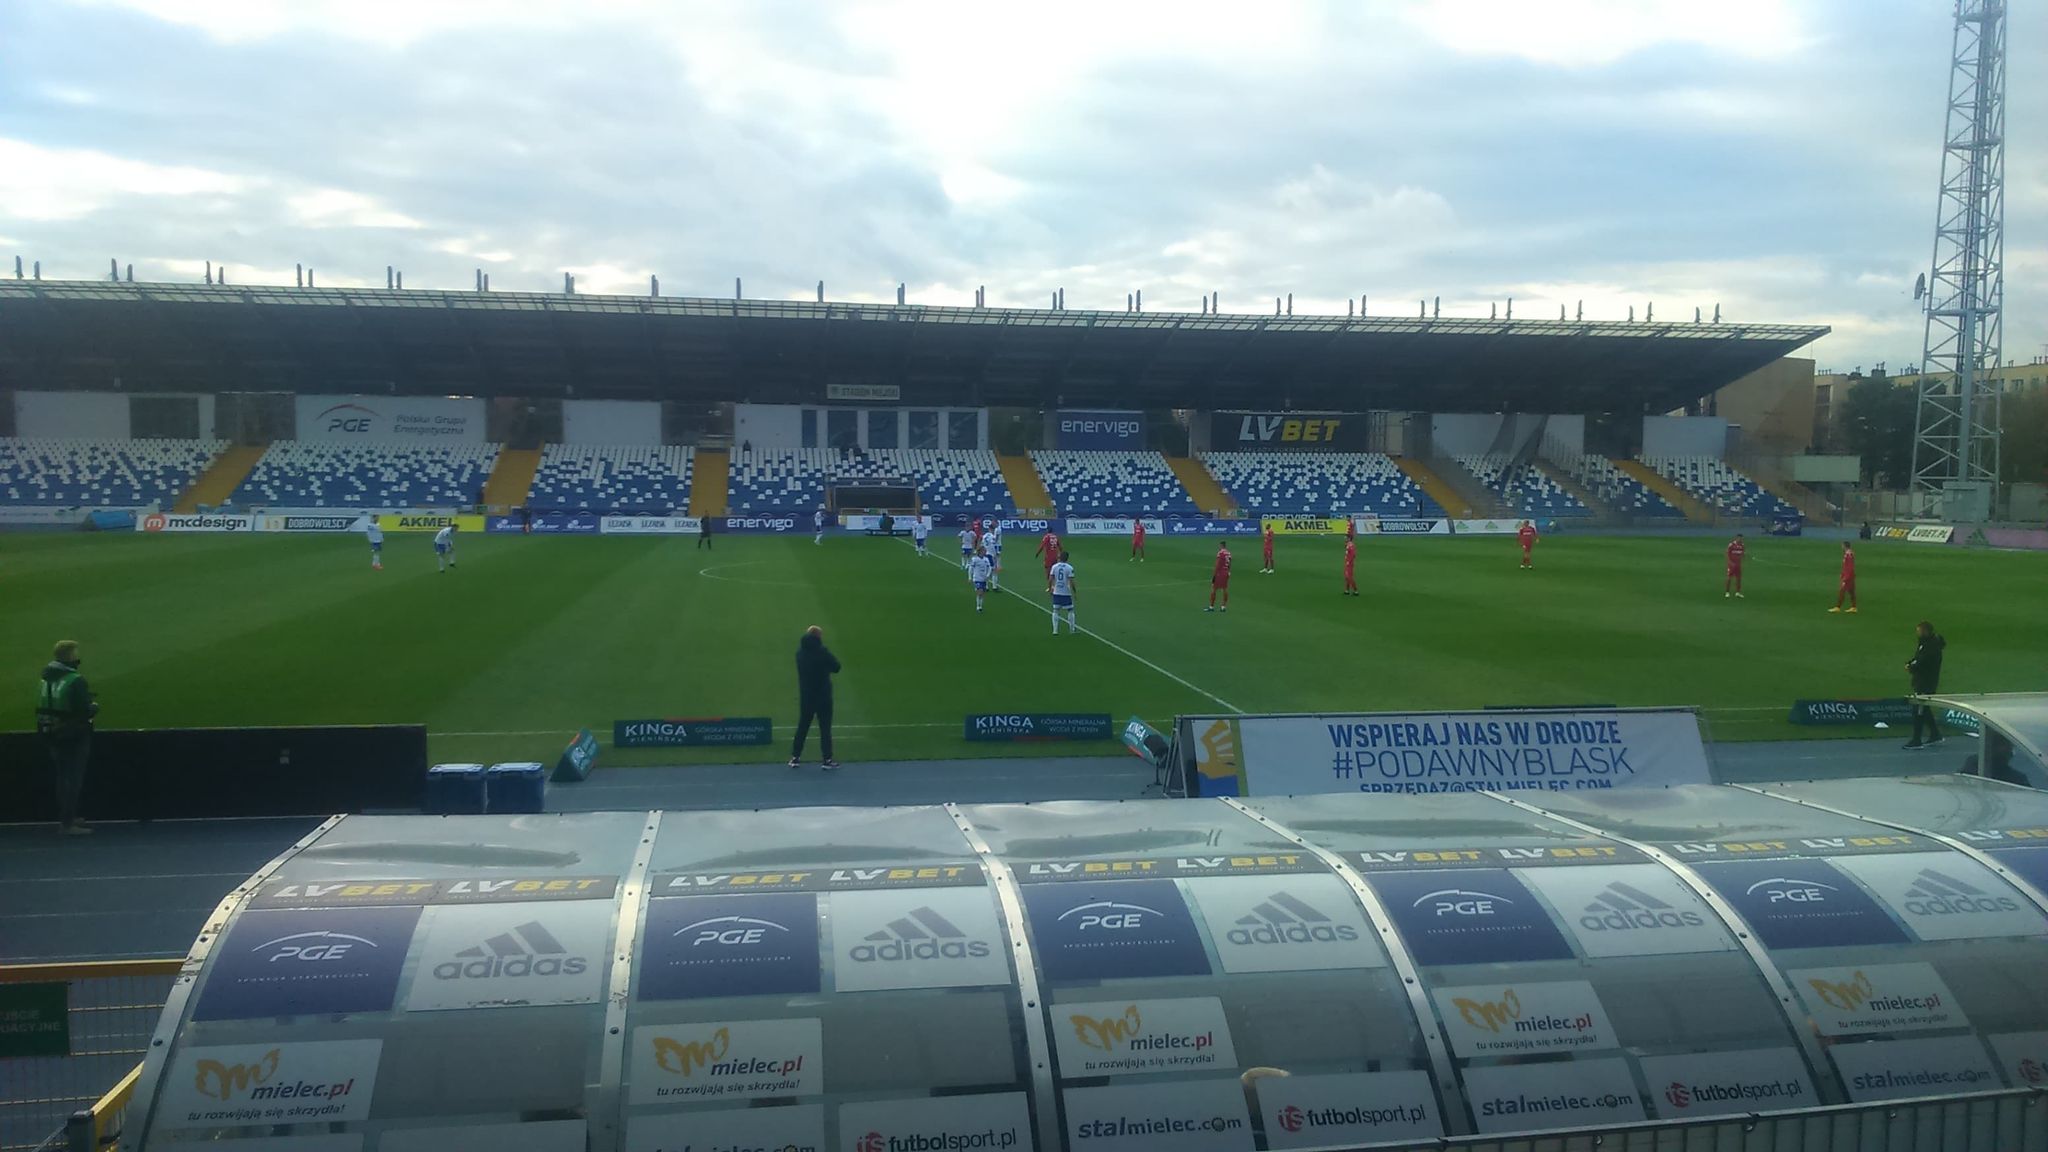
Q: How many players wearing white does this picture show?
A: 9